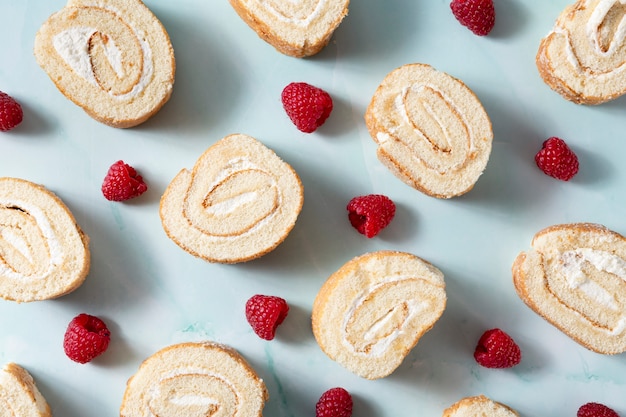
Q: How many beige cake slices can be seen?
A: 11